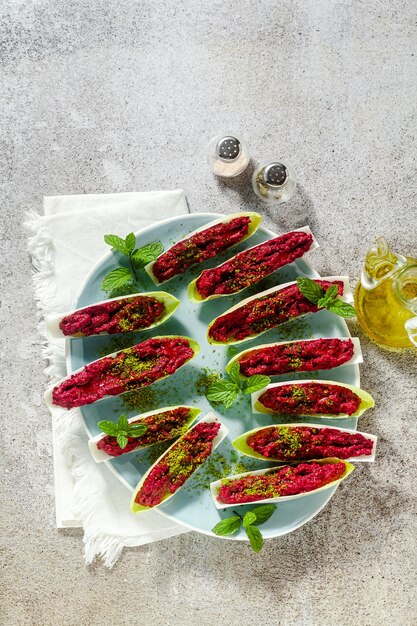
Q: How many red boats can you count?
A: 11